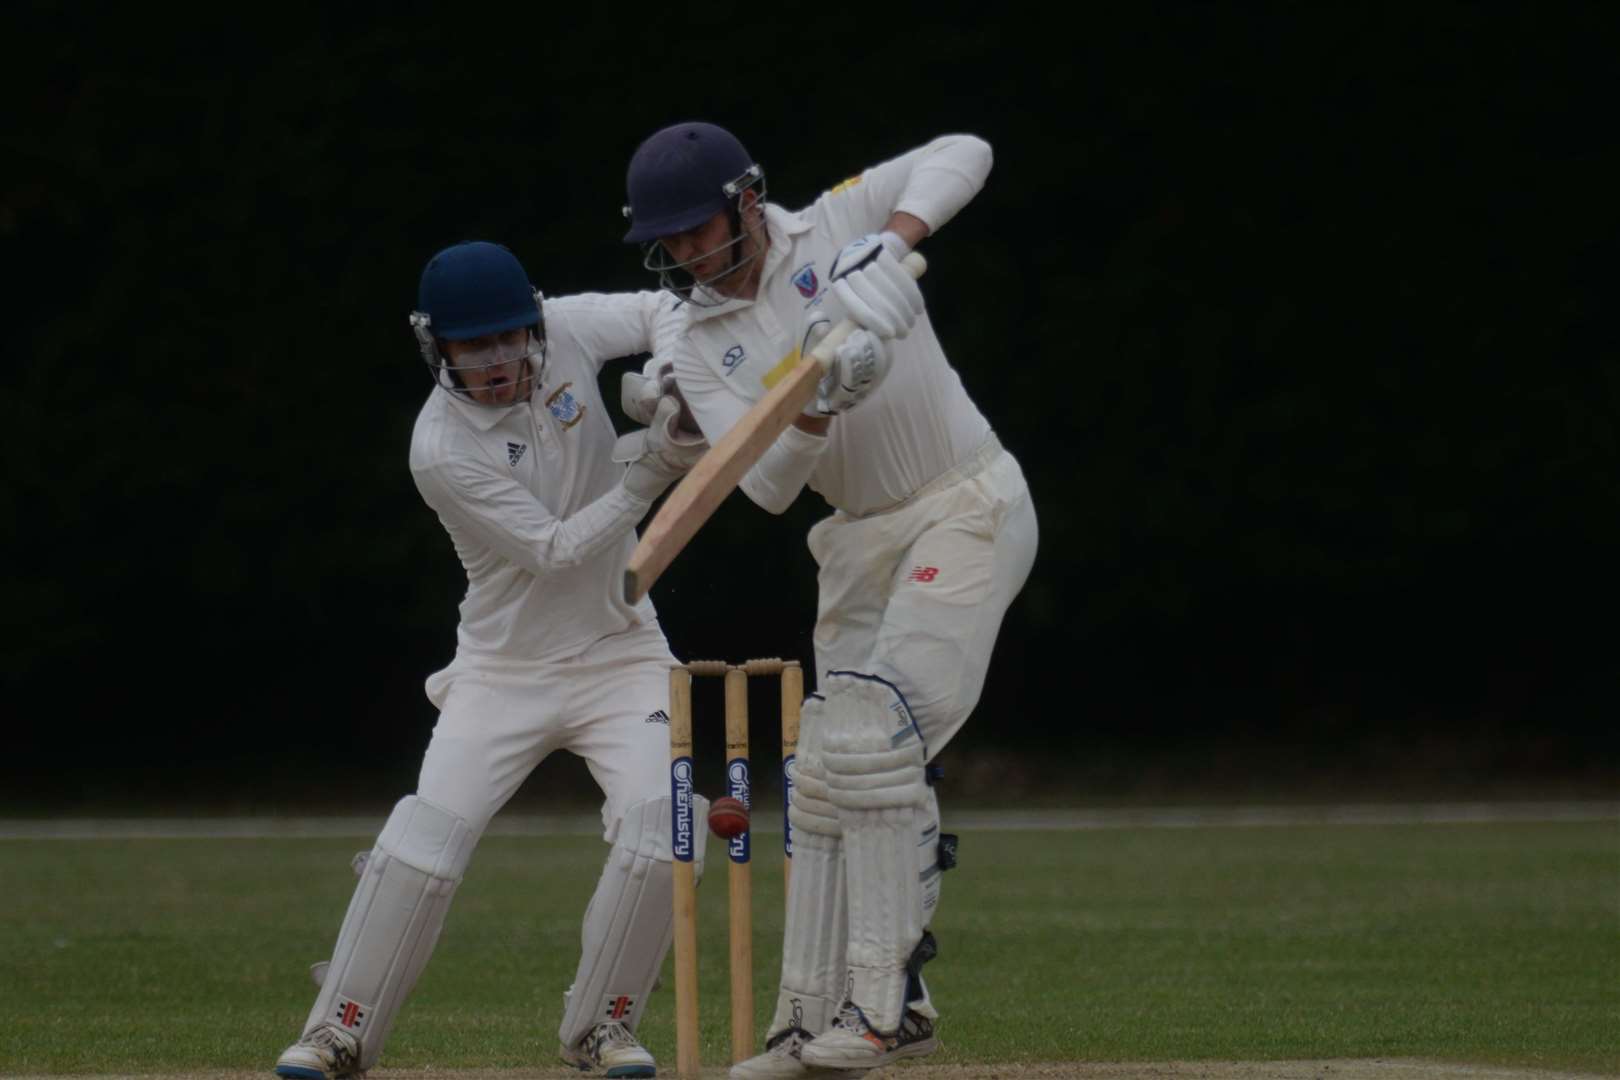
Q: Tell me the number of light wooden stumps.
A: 3